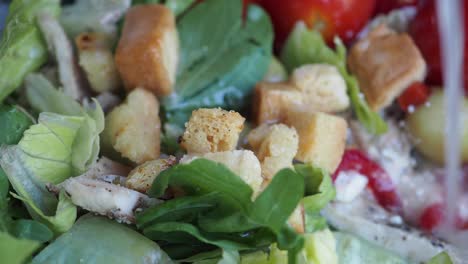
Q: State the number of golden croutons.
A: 11